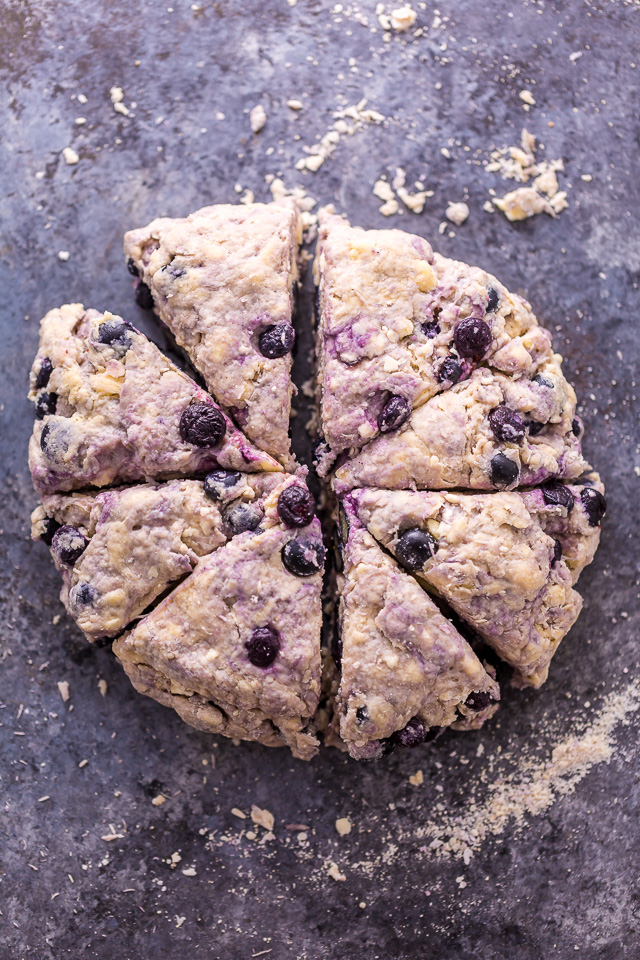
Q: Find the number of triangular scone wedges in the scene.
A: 8